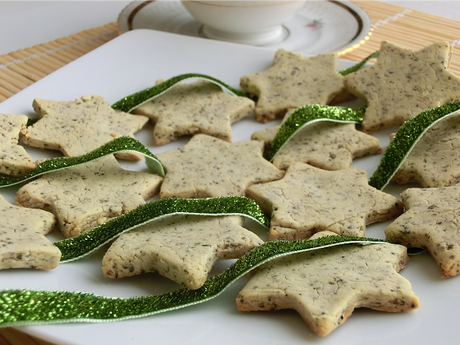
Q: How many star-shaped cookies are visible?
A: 14